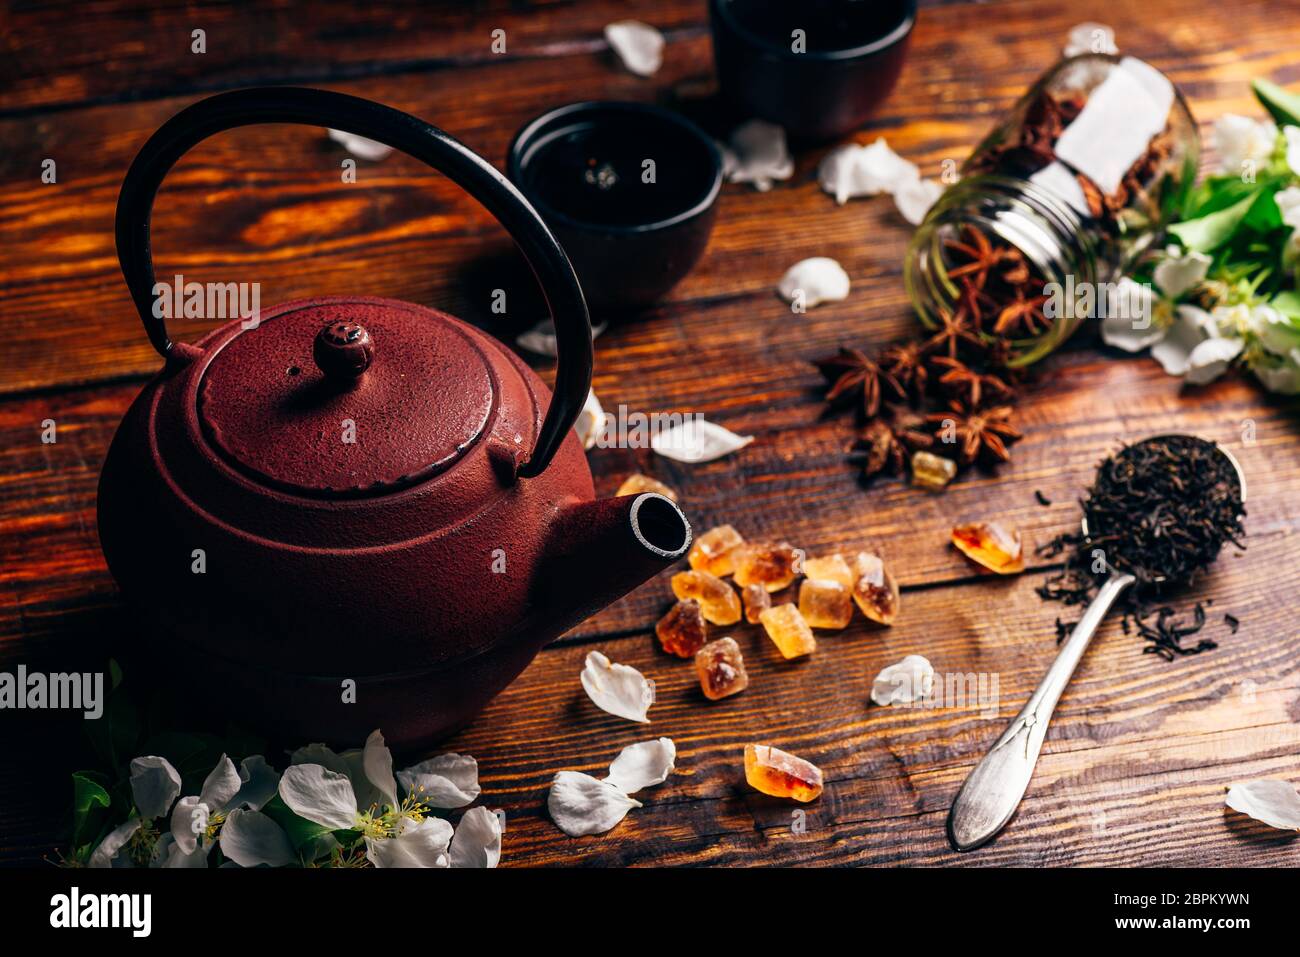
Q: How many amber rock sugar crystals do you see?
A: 14